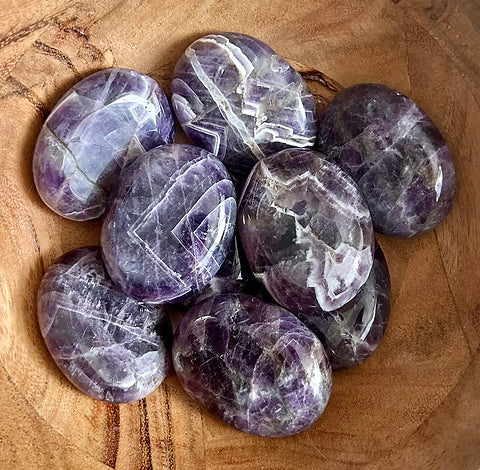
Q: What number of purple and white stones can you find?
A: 9